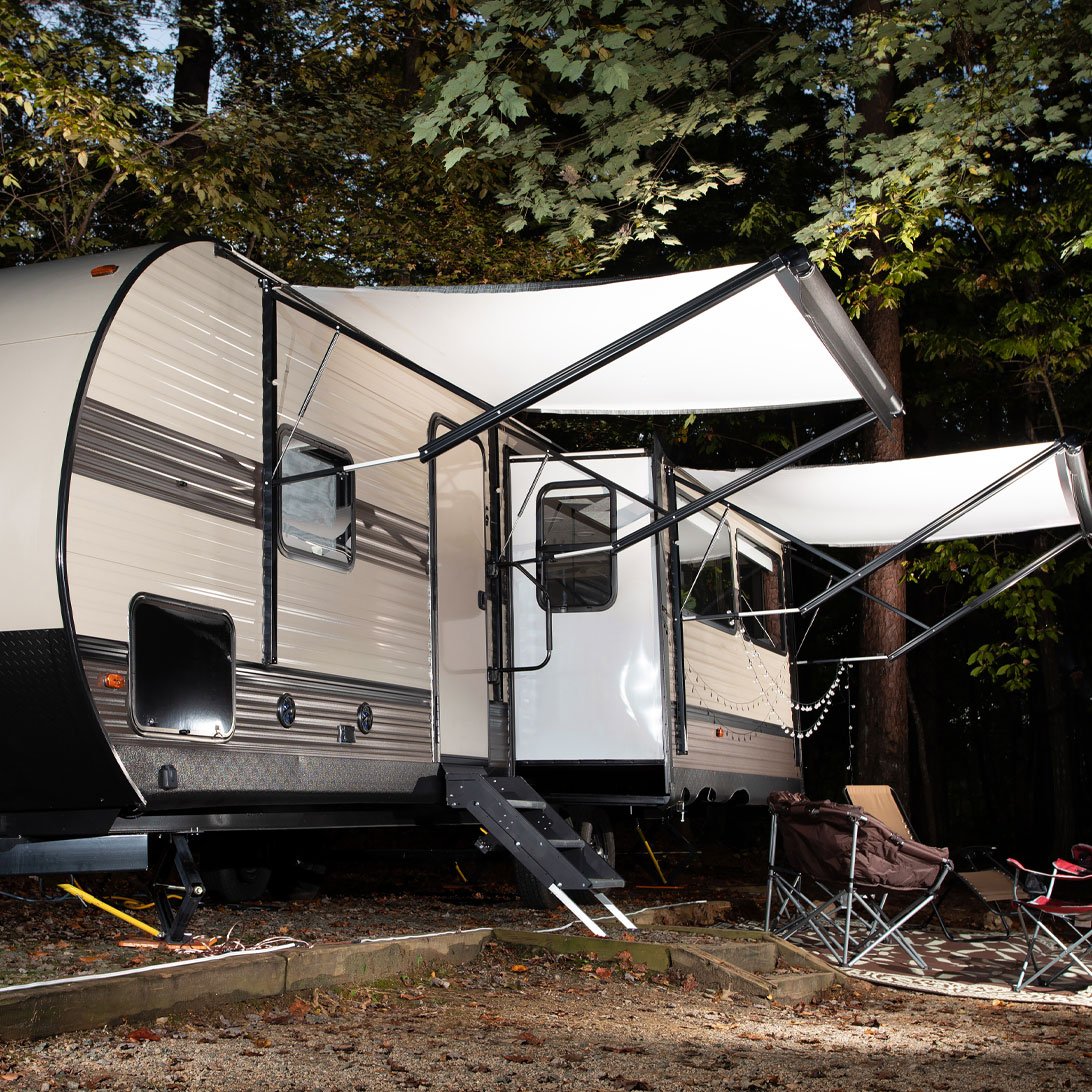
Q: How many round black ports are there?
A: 2